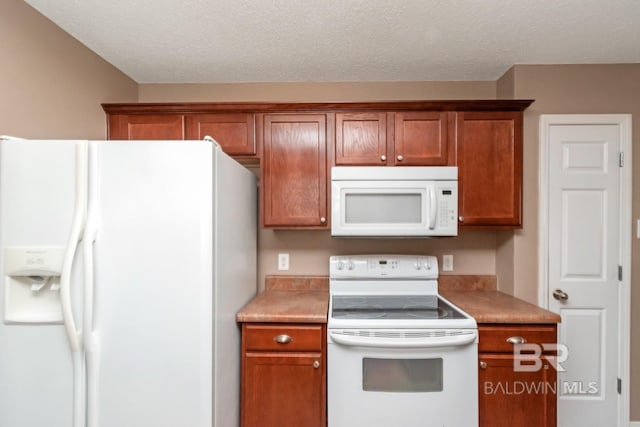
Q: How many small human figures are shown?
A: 0